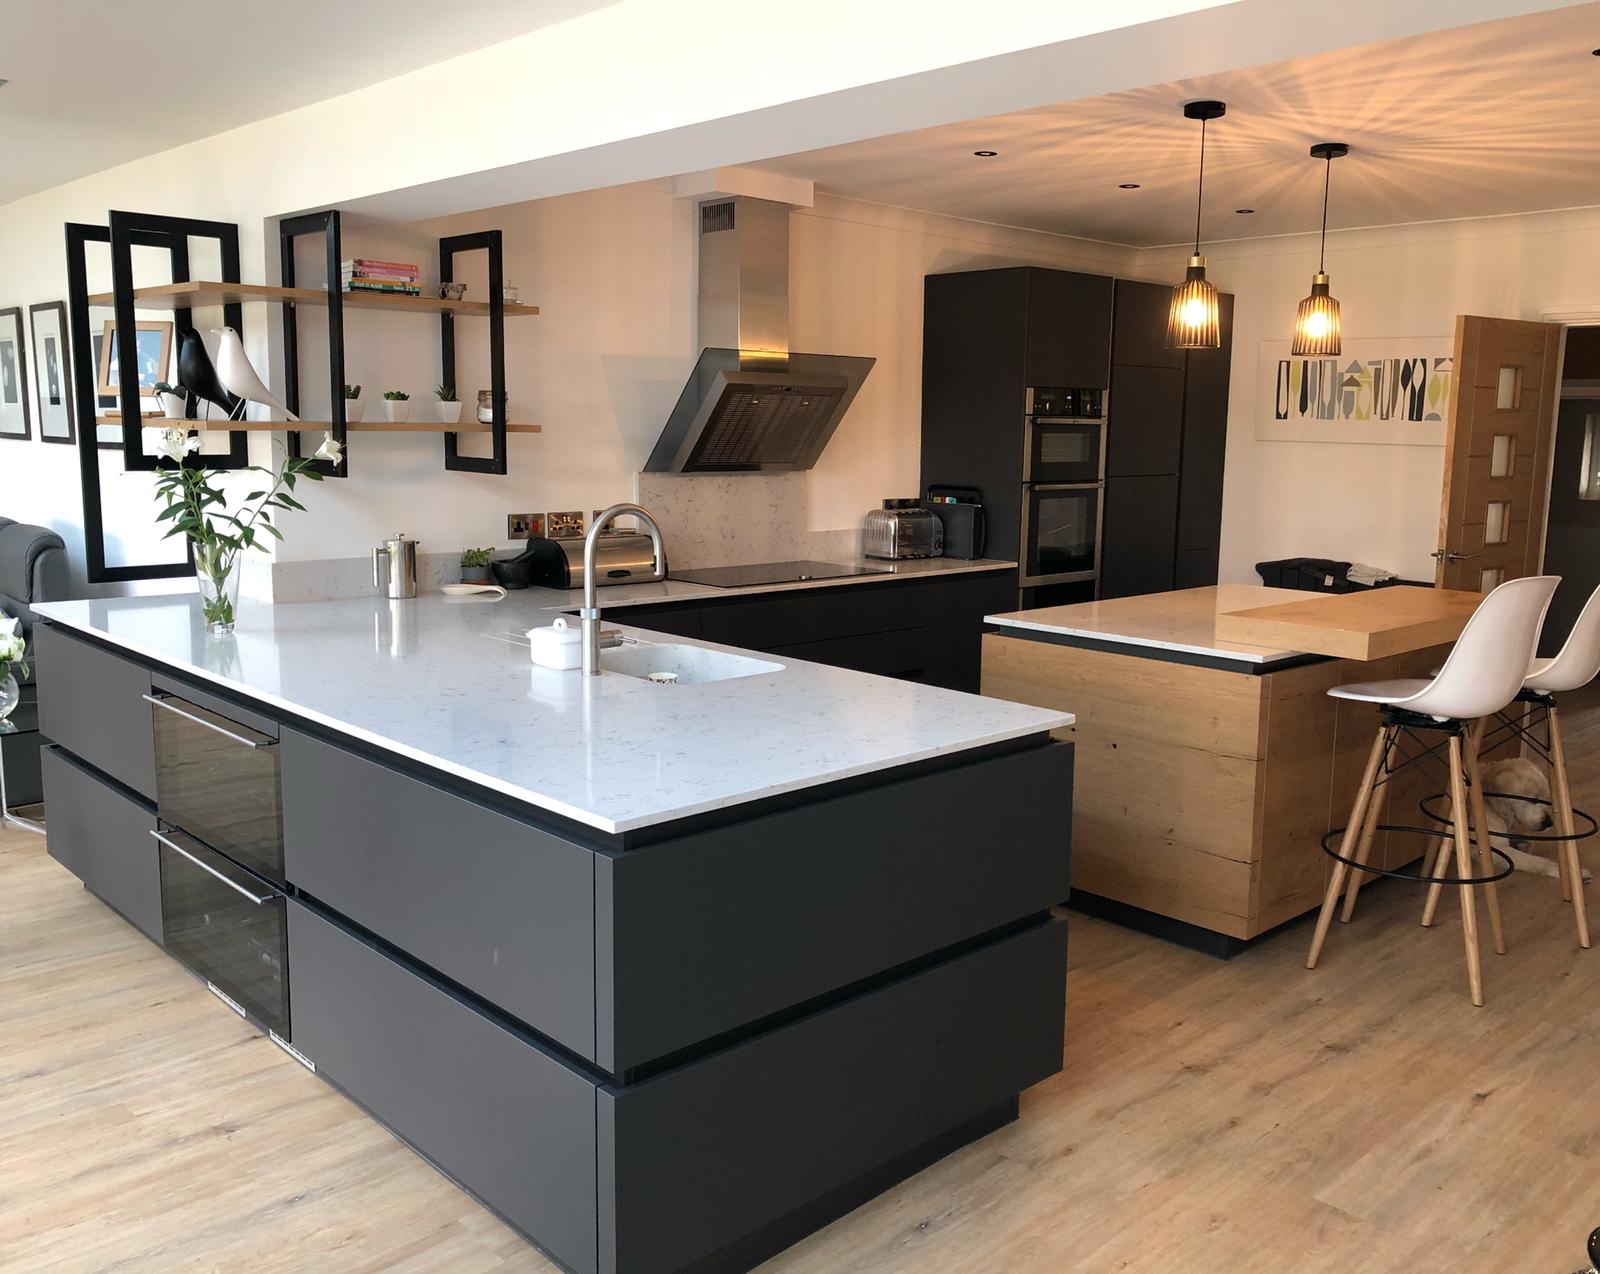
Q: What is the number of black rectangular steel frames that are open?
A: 4